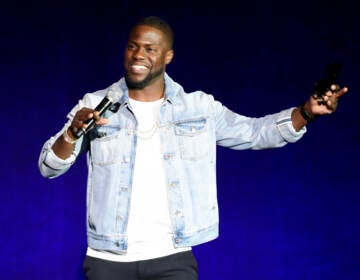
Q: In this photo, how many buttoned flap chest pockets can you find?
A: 2